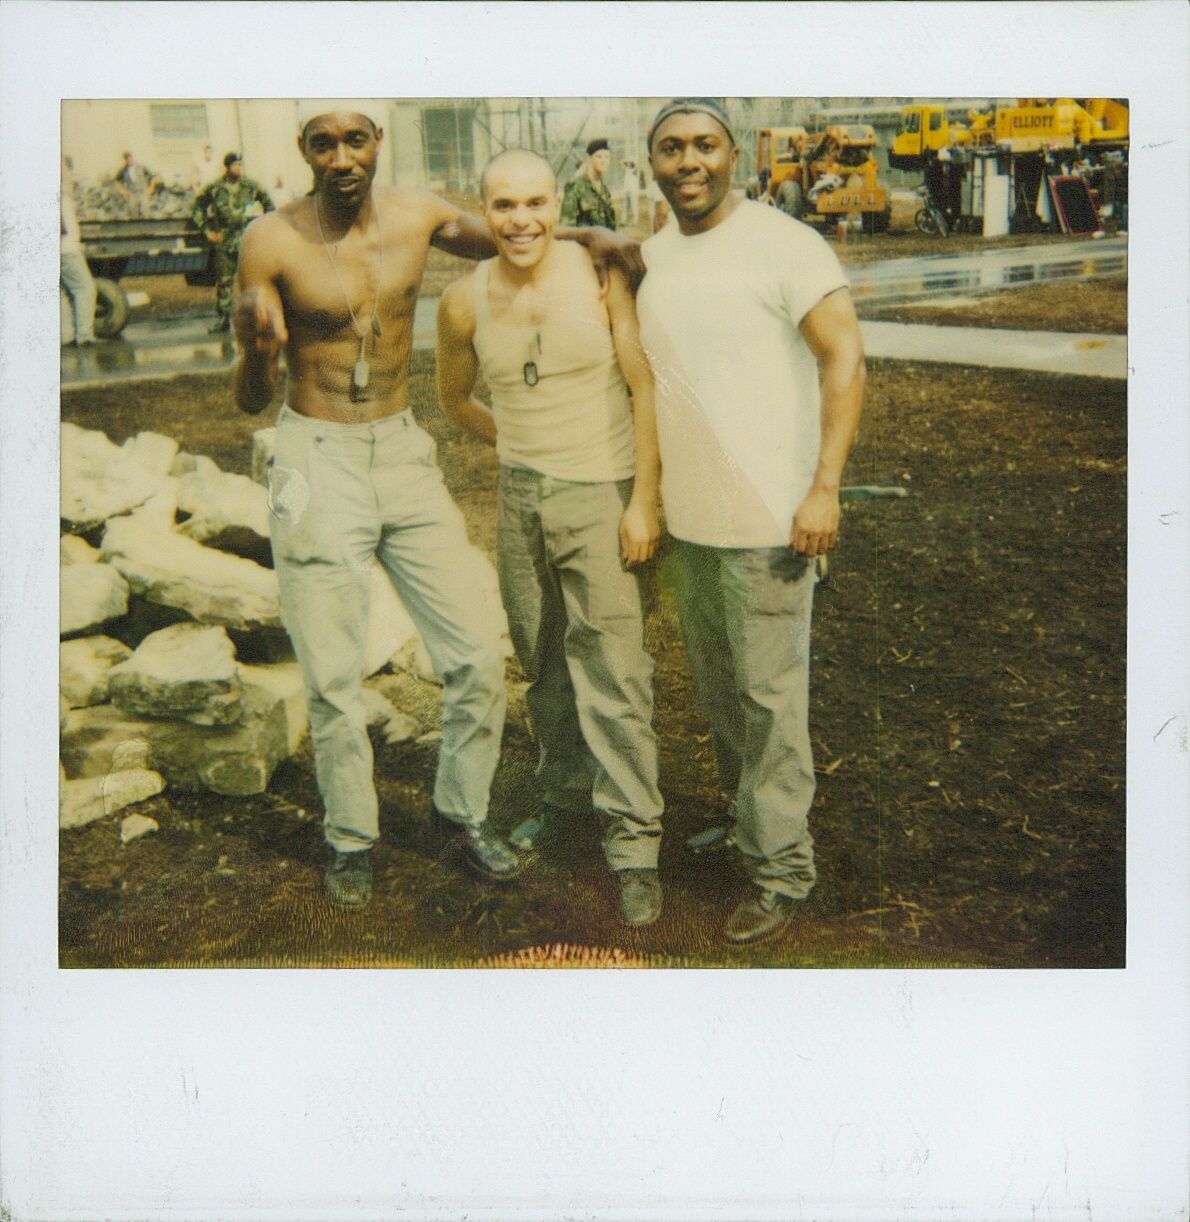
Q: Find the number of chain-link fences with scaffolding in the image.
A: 1